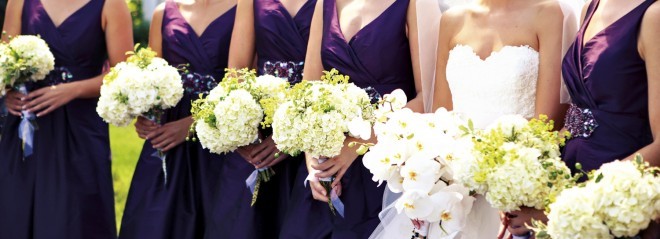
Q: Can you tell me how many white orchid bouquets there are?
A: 1